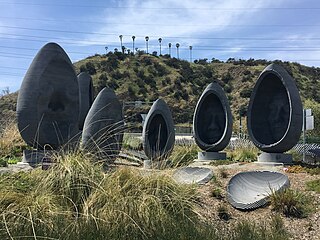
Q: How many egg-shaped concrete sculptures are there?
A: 6